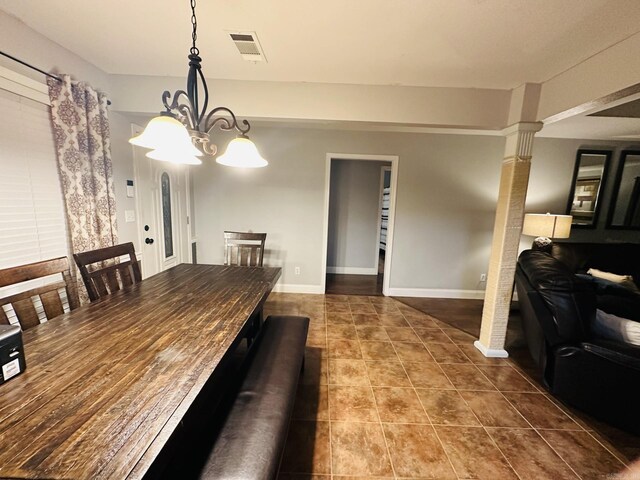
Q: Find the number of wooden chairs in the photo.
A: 3